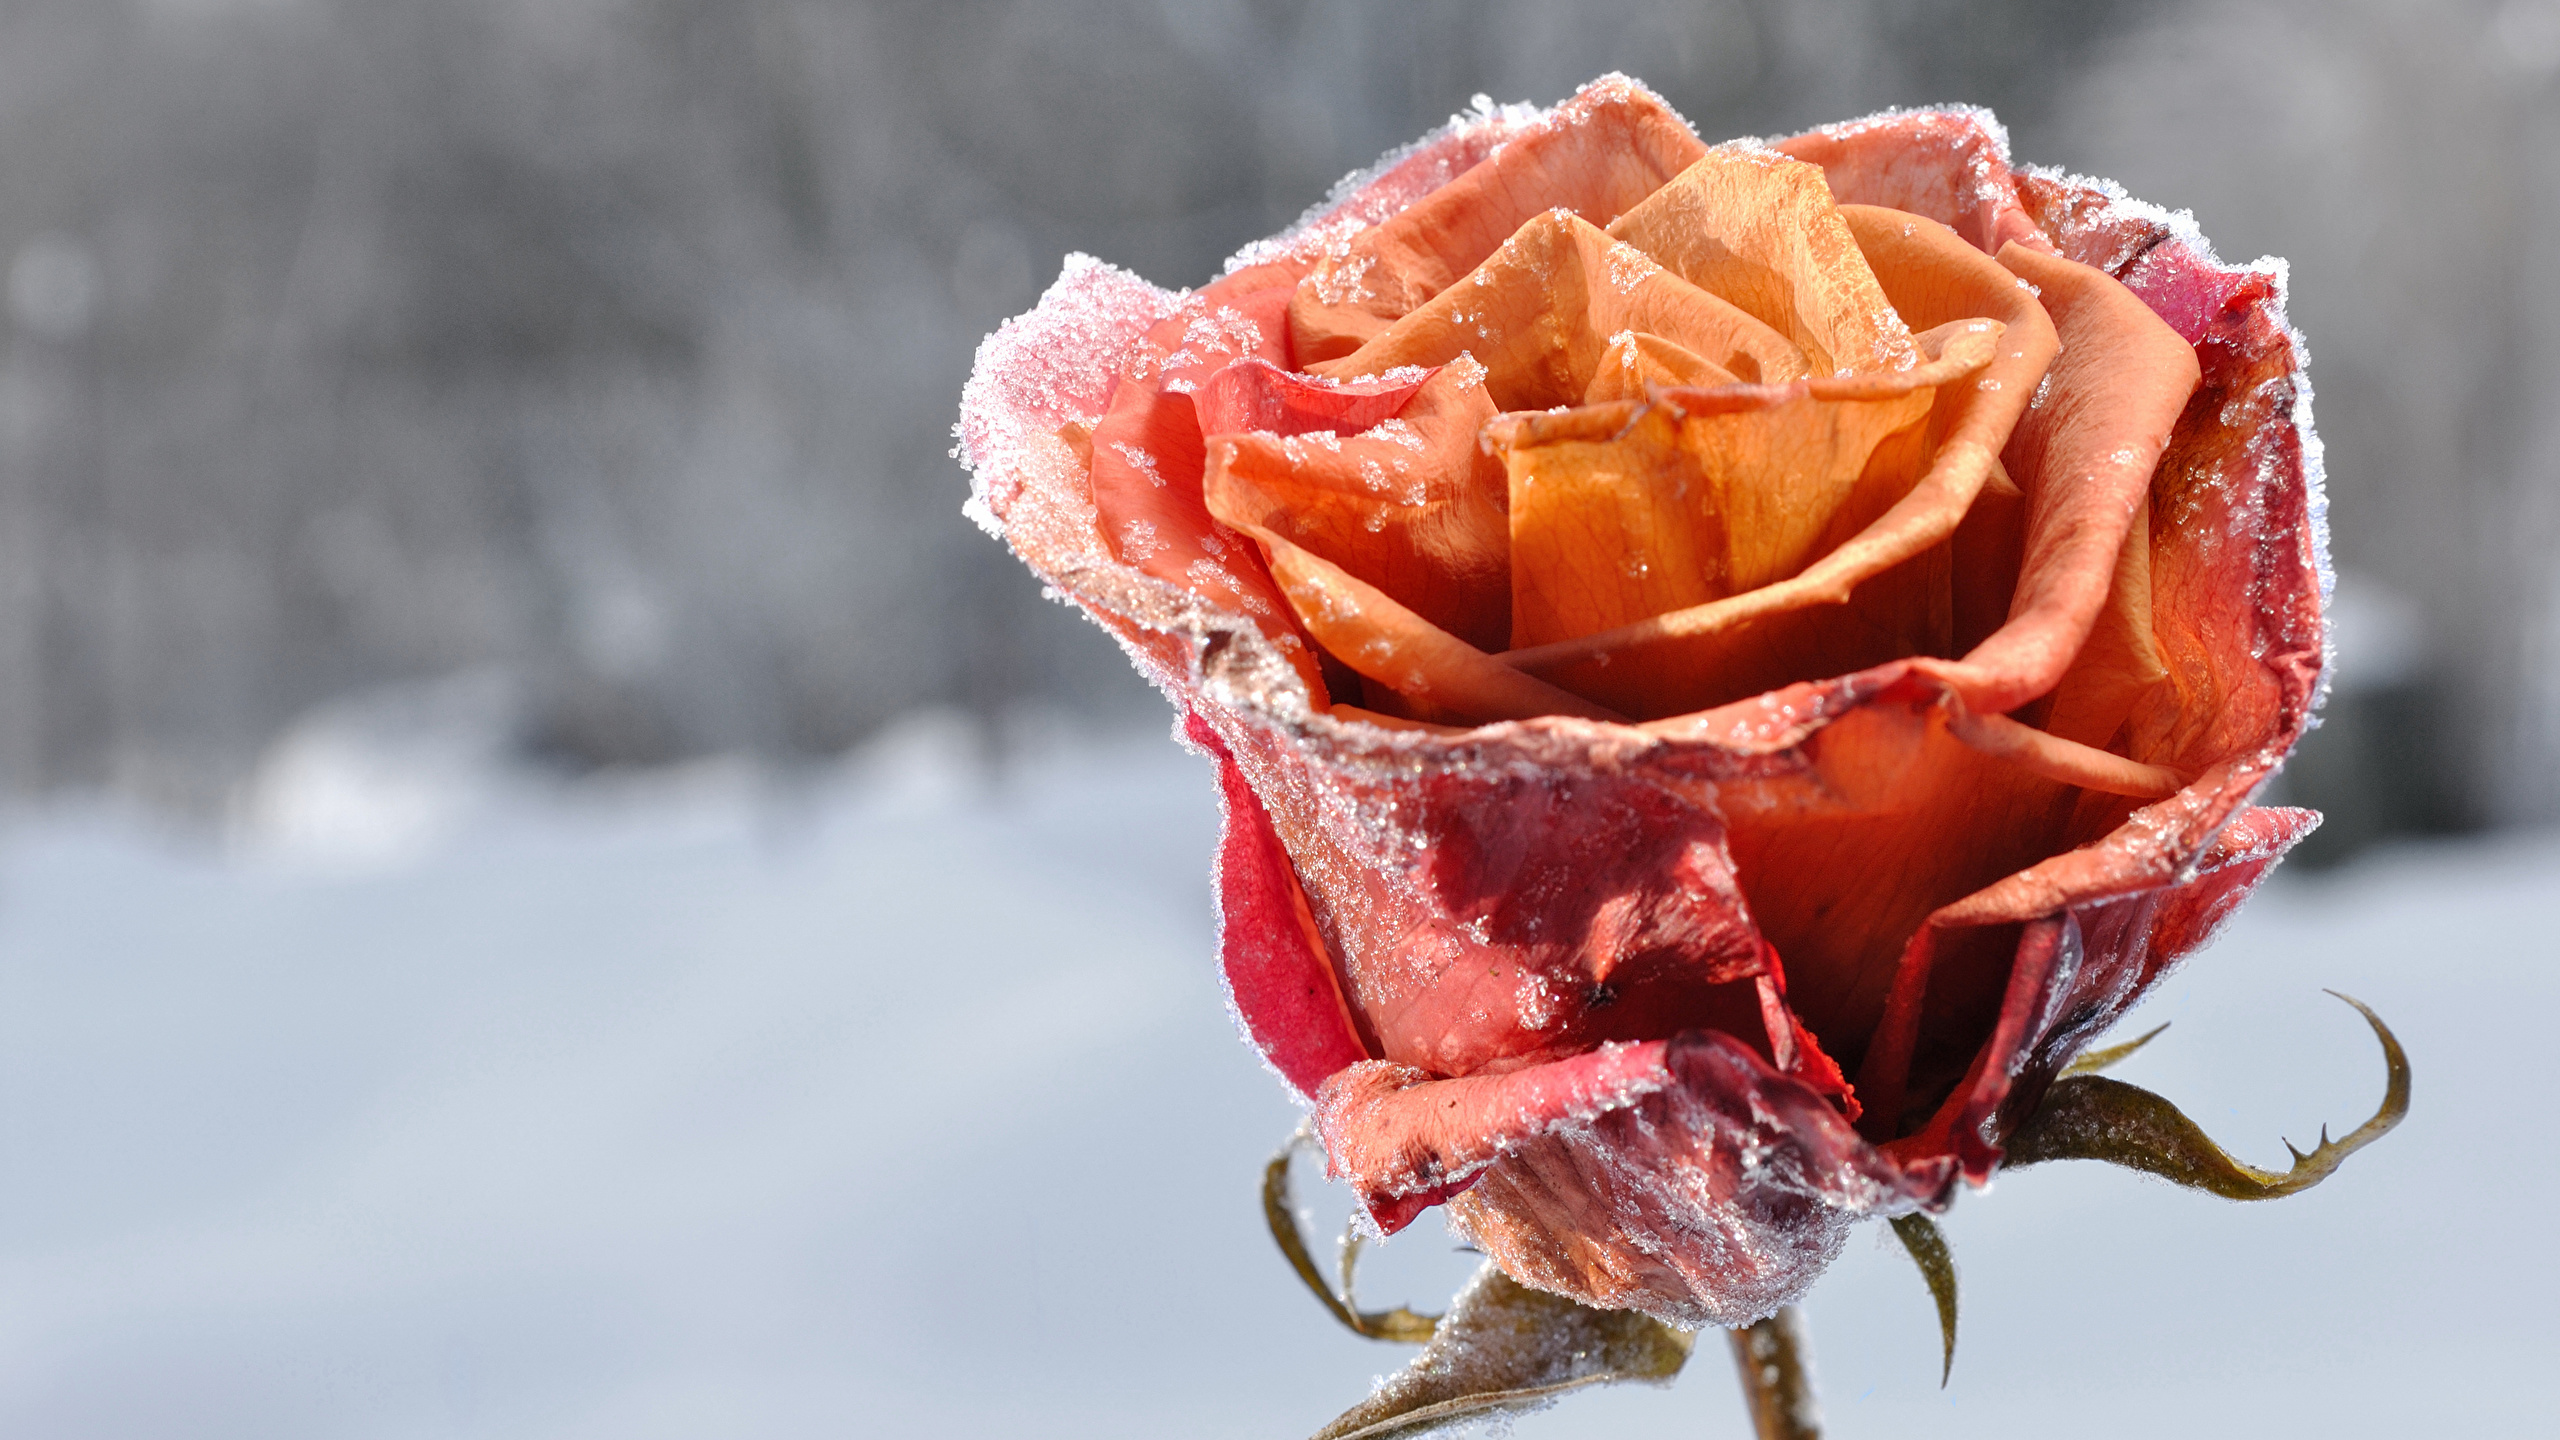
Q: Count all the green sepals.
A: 5